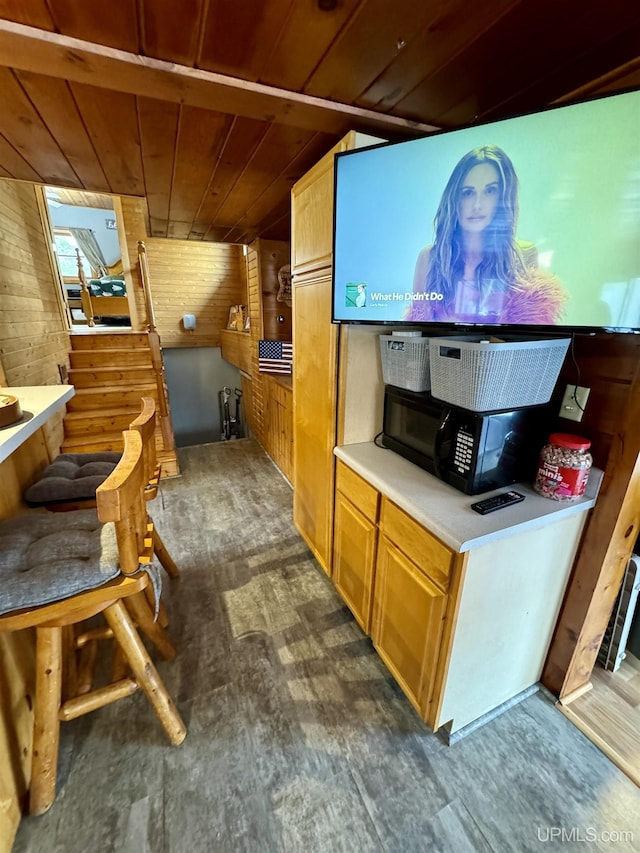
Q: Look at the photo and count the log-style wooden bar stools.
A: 2